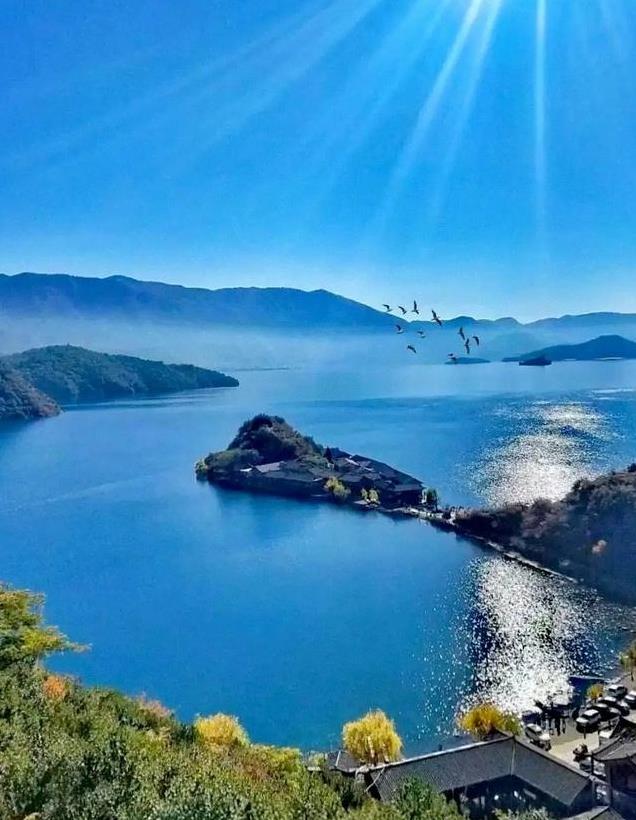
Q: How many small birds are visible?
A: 11